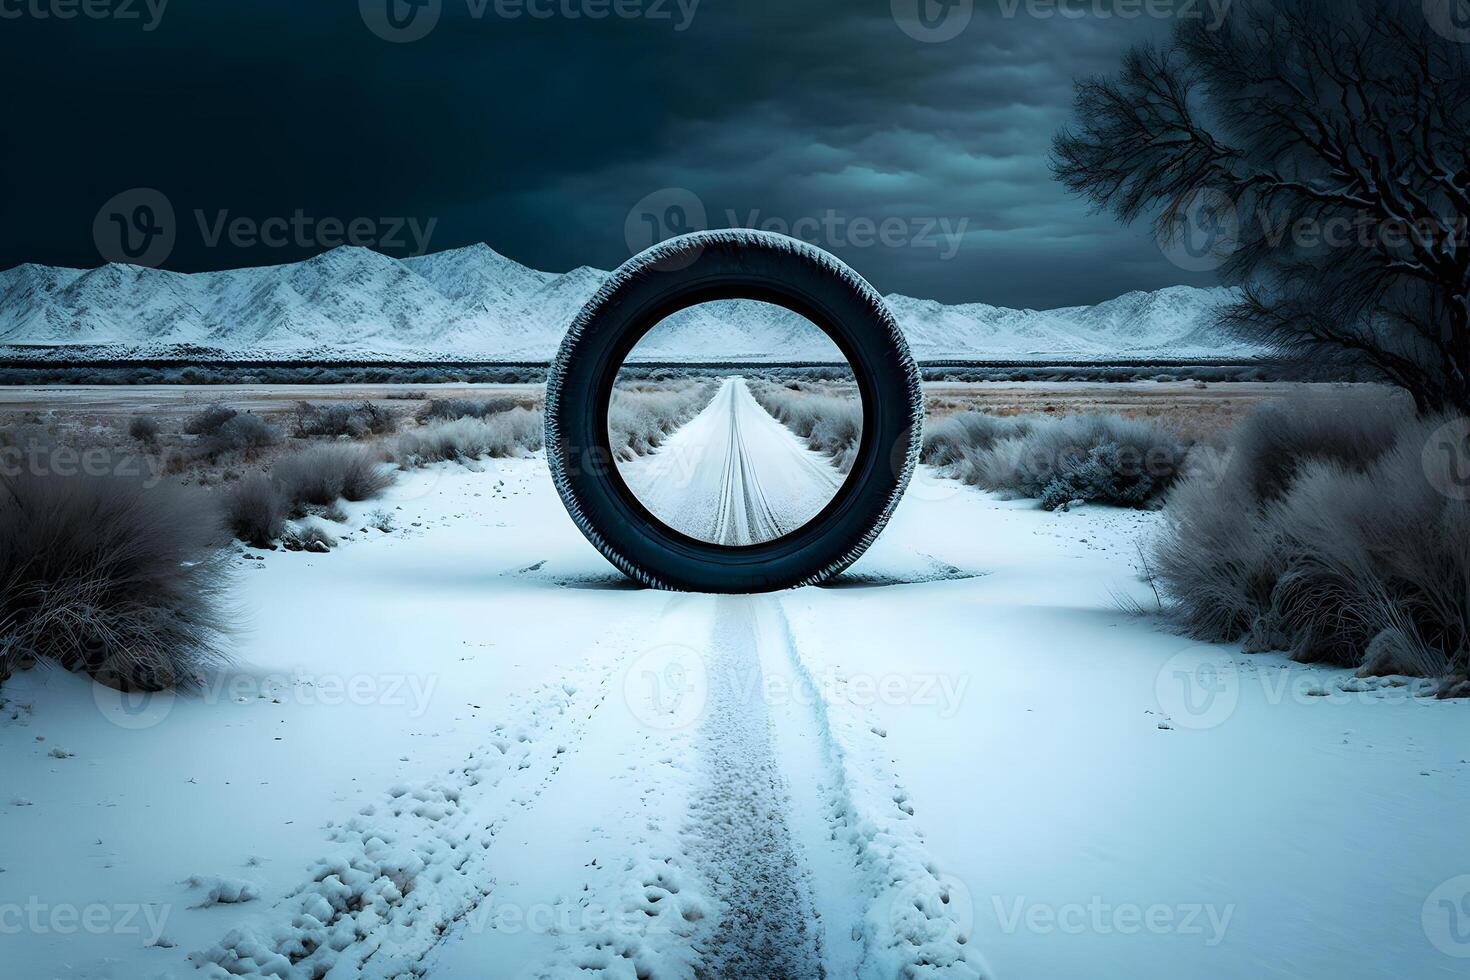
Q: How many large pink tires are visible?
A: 0